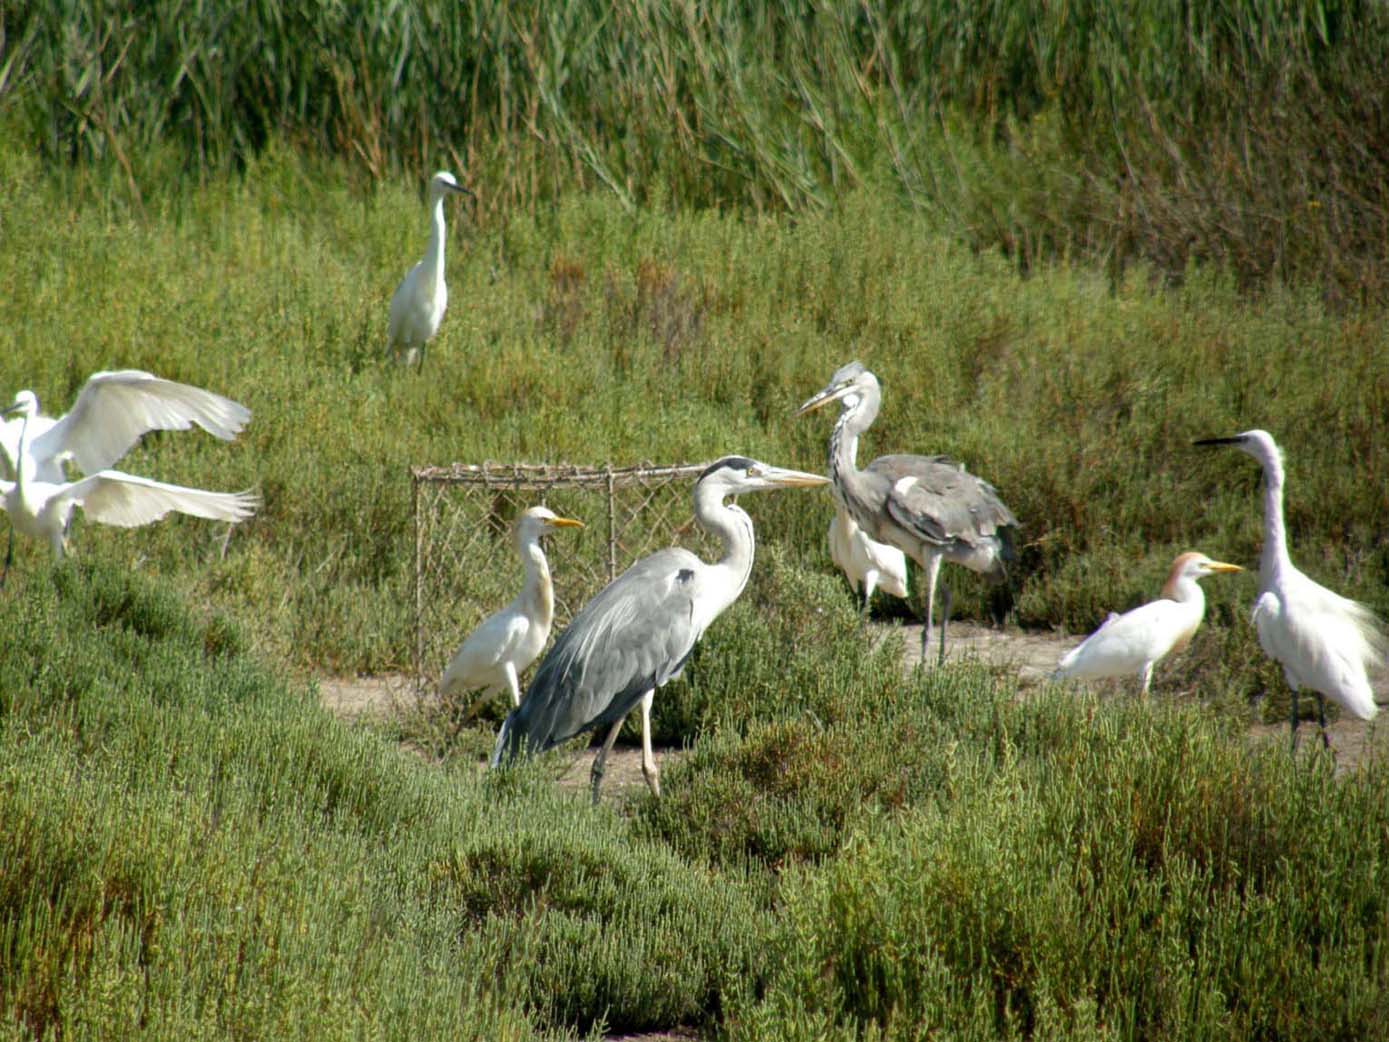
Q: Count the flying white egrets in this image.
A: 2